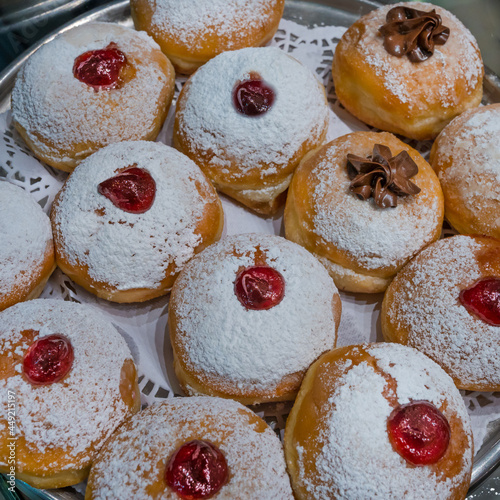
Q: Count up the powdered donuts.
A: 13